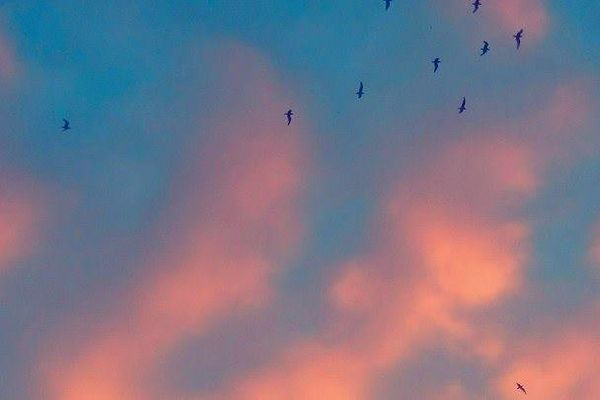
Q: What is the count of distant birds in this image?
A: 10